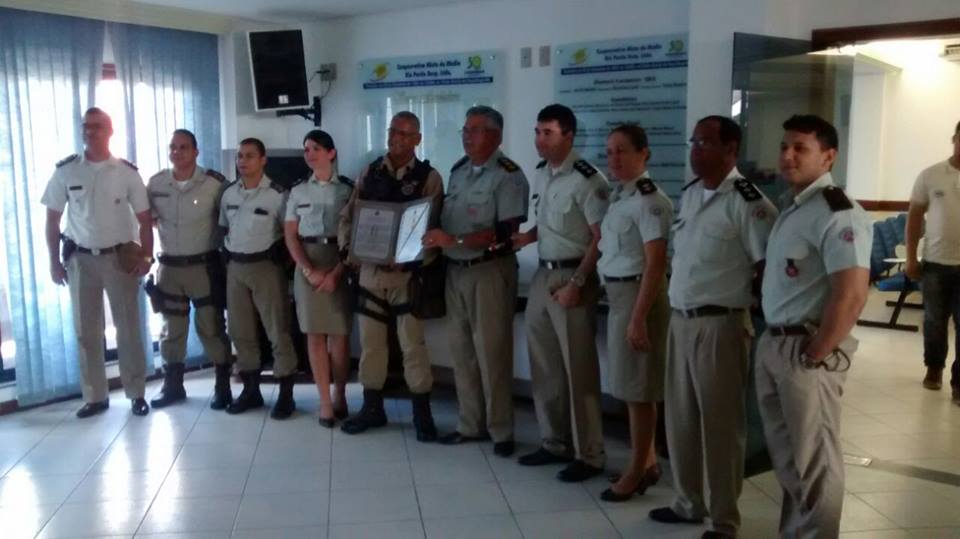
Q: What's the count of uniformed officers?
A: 10